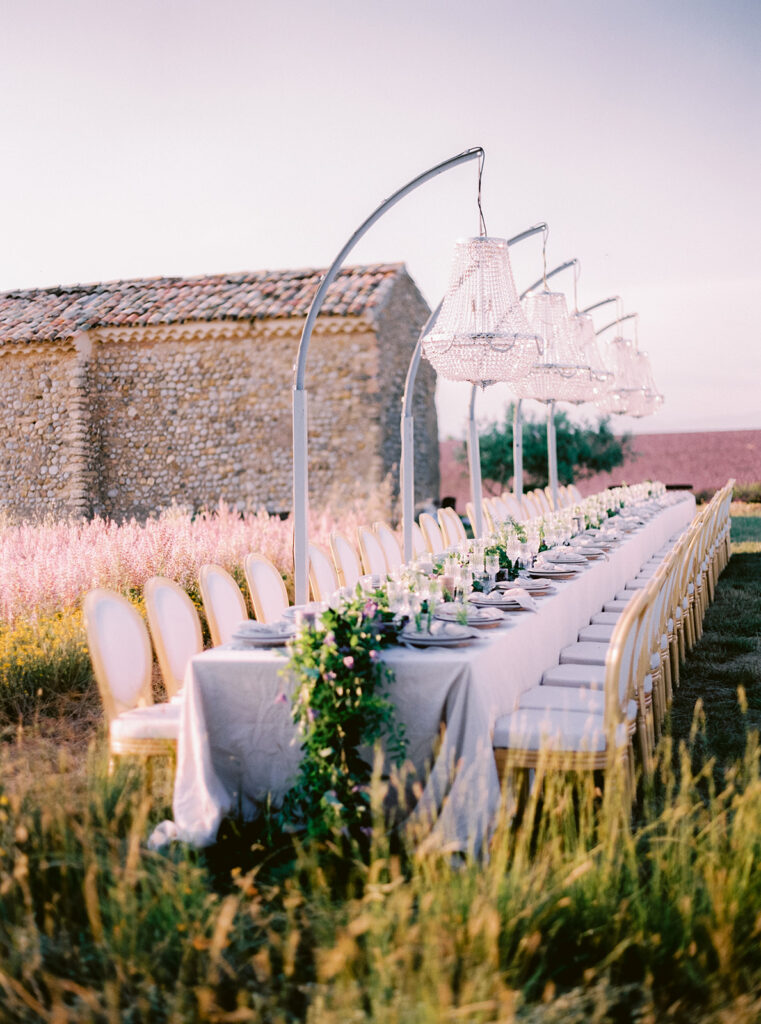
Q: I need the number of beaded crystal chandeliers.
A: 5